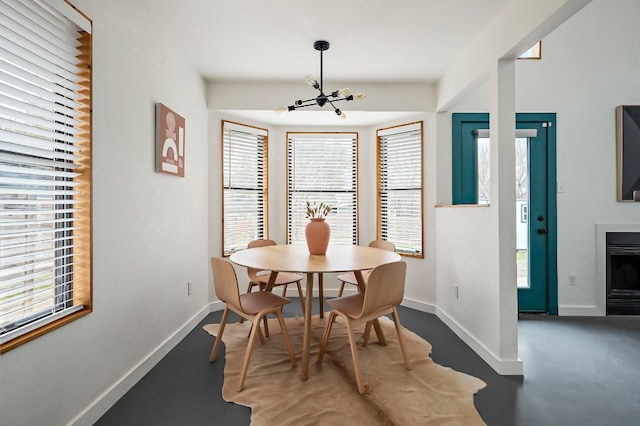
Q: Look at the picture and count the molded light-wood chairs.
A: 4